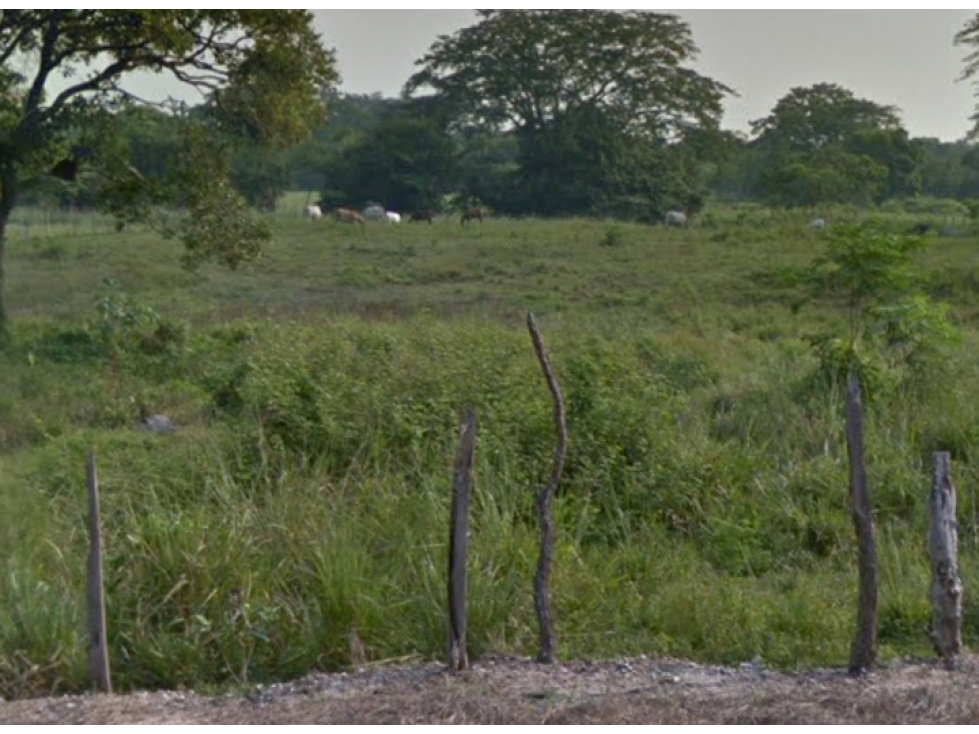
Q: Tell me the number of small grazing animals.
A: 8